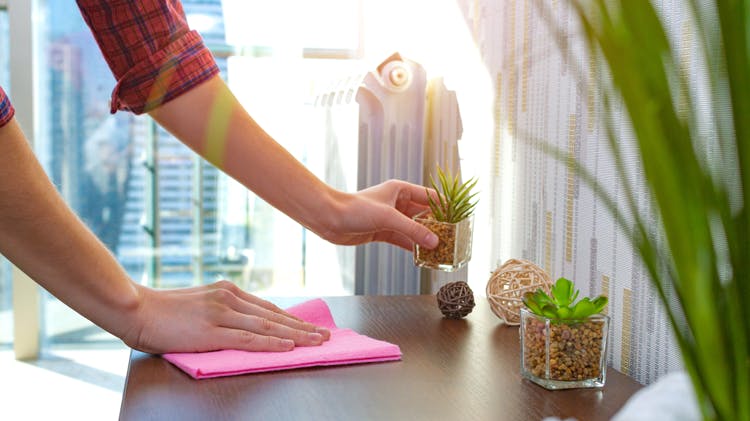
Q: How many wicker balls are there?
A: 2